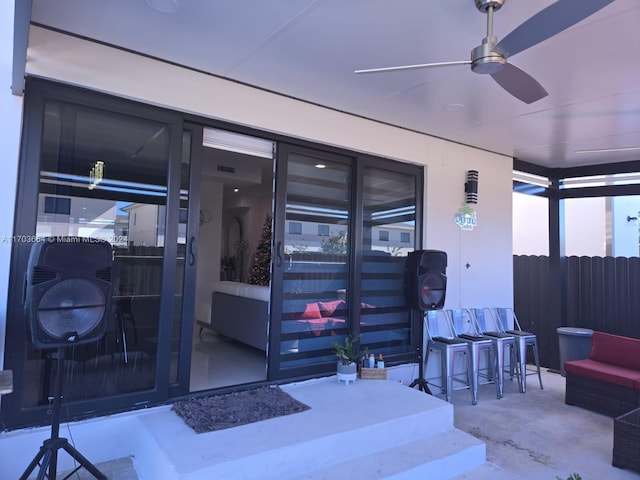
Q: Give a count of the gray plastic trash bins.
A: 1